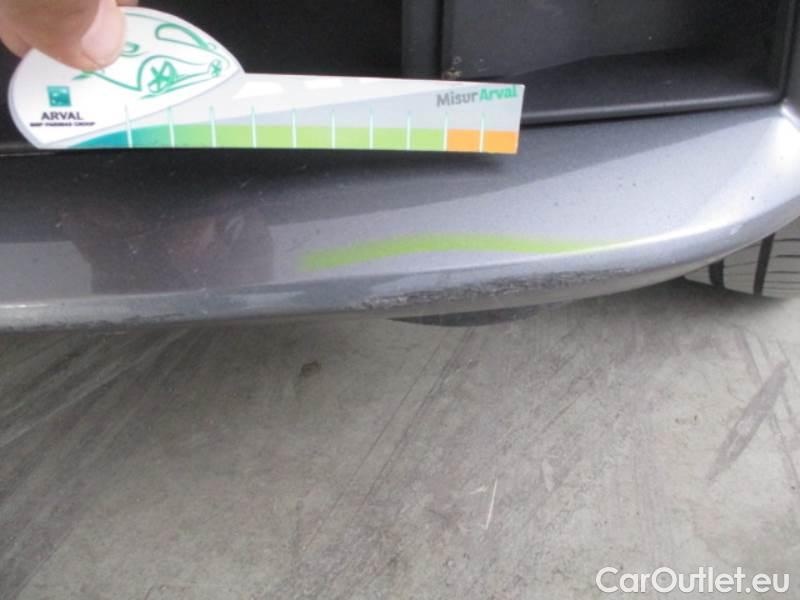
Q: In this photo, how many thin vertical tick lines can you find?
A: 10